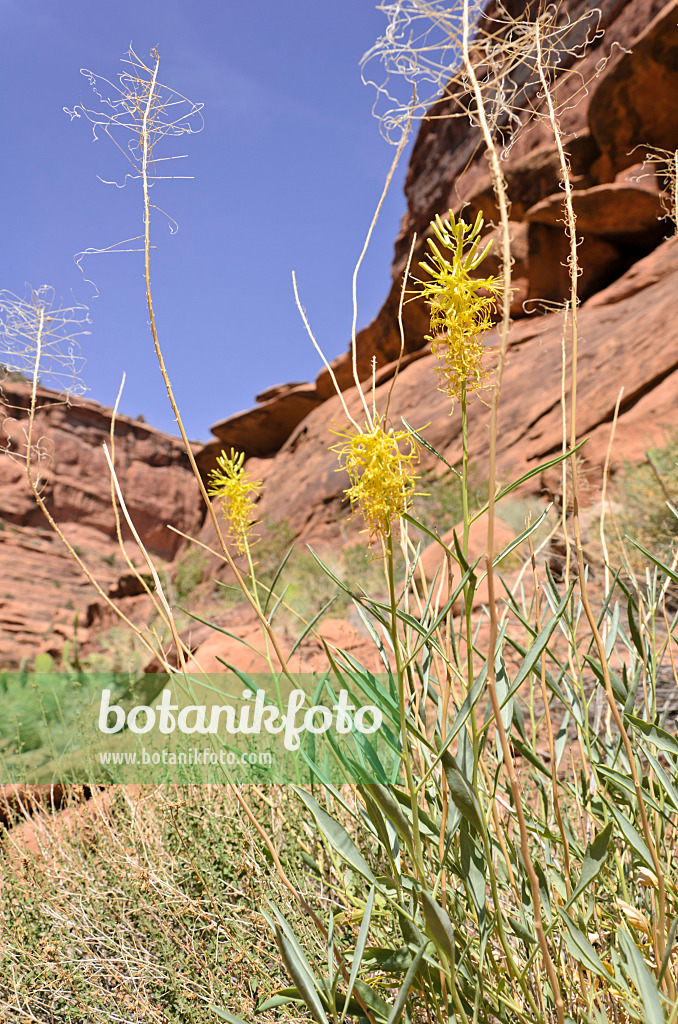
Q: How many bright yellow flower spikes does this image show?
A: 3